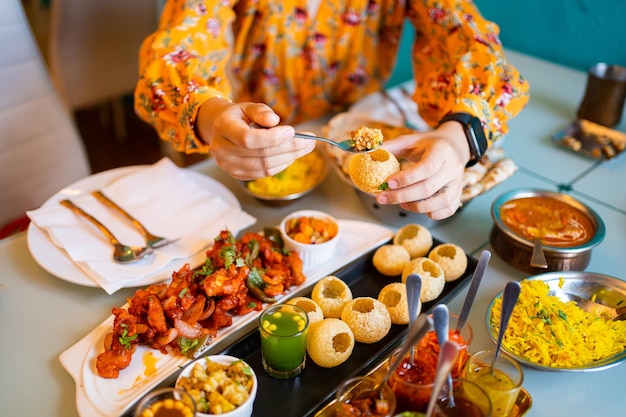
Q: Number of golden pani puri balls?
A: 10